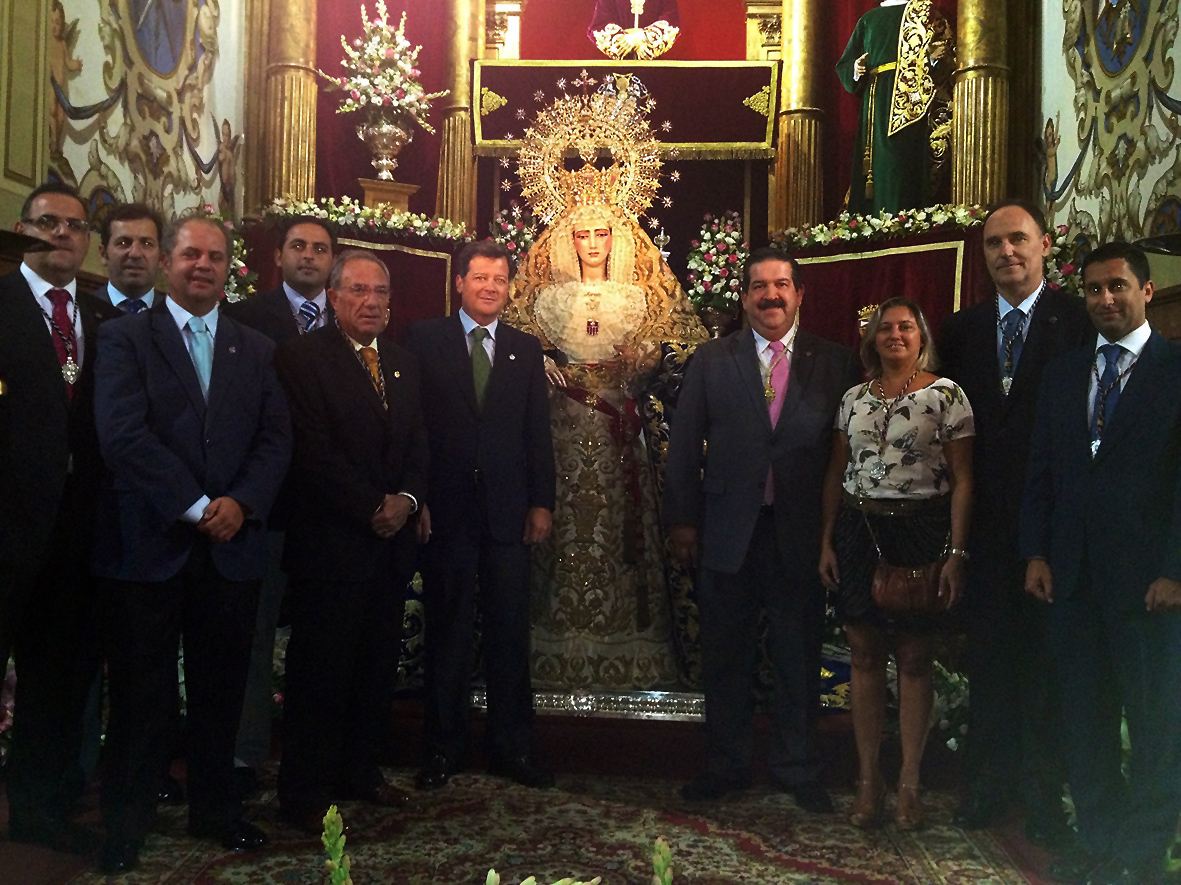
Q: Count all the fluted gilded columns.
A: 4